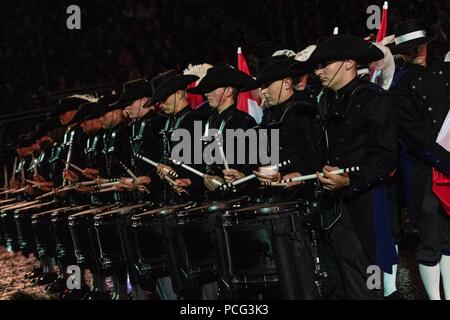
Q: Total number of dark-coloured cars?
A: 0